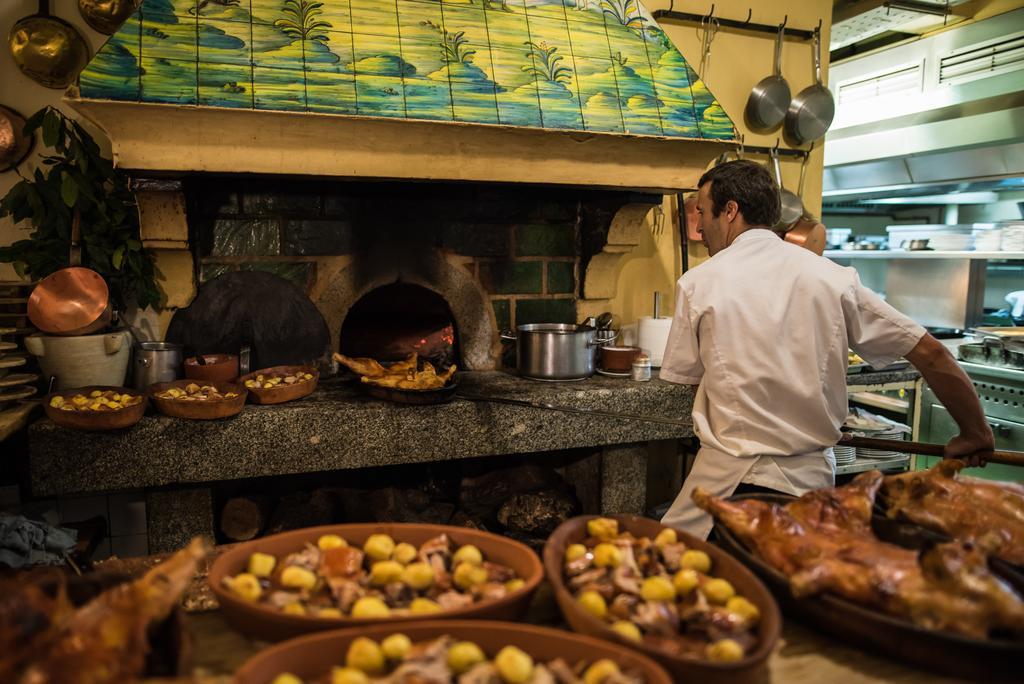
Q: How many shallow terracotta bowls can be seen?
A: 6